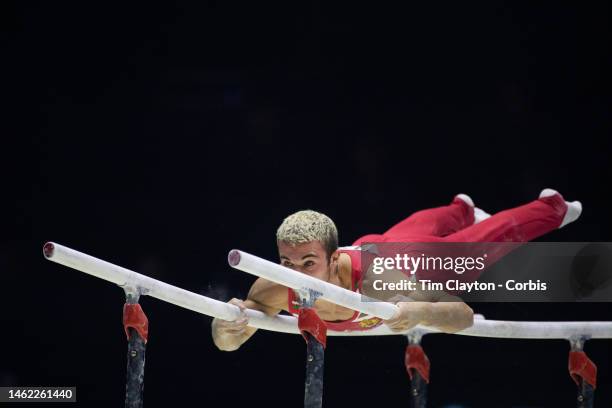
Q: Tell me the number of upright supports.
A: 4